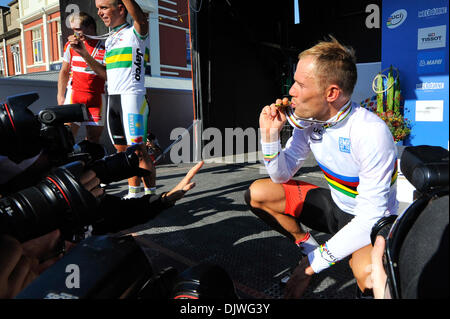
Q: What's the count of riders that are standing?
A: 2